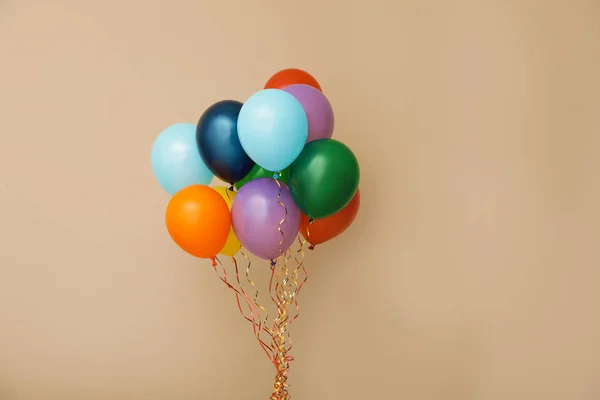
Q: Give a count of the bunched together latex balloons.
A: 11